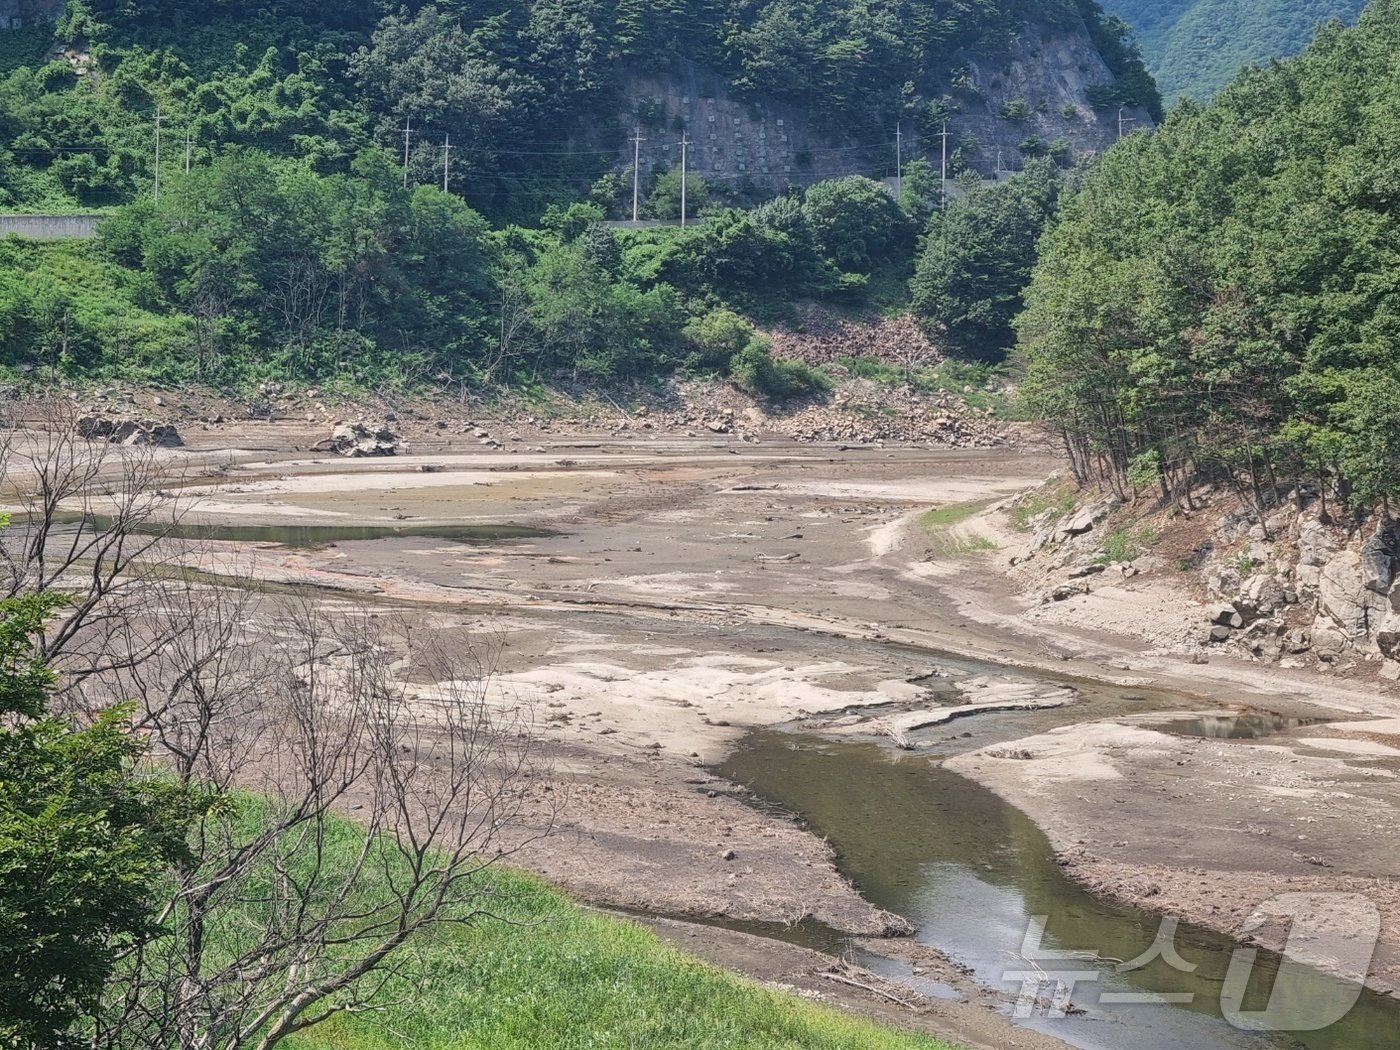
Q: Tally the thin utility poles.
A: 9